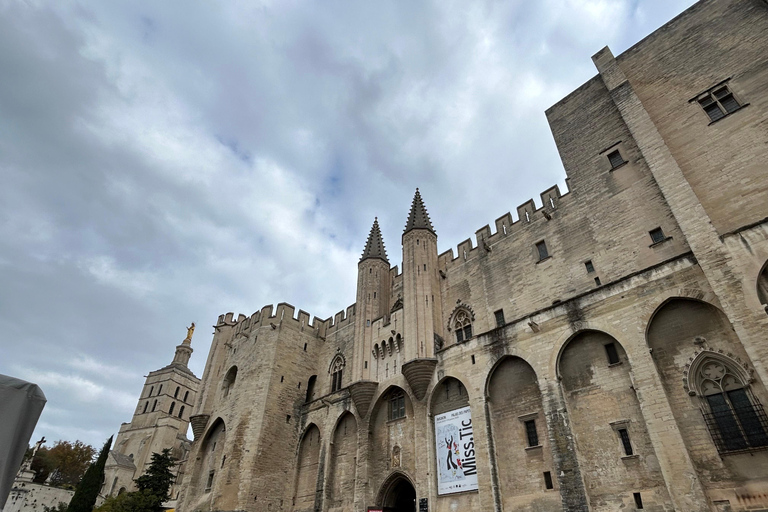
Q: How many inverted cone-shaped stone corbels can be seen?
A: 3